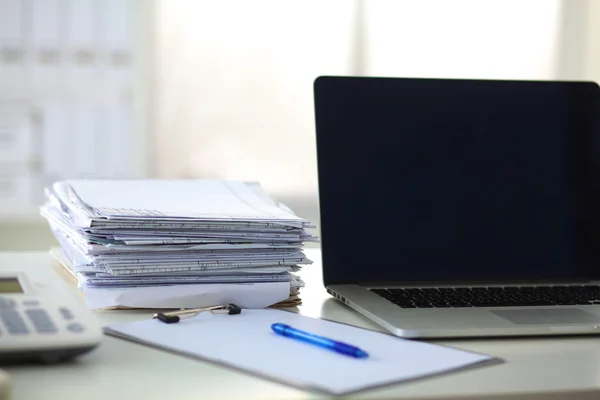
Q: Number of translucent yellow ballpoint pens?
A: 0